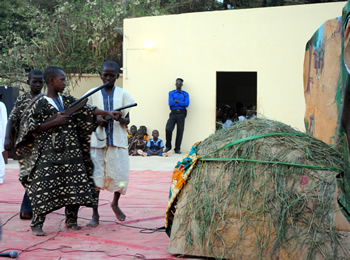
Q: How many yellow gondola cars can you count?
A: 0